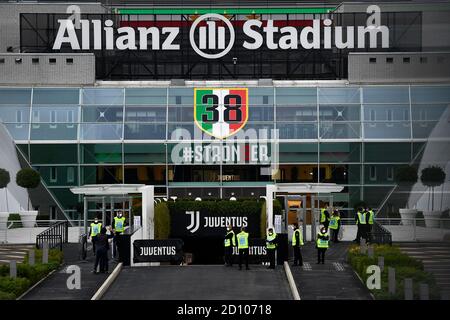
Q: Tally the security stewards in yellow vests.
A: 11